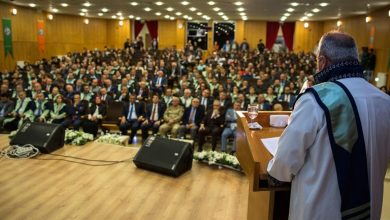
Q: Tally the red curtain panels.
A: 4